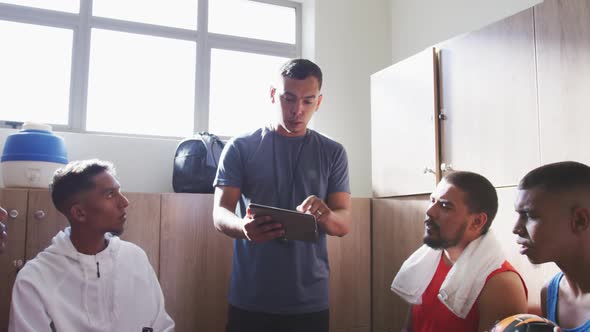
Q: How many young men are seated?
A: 3